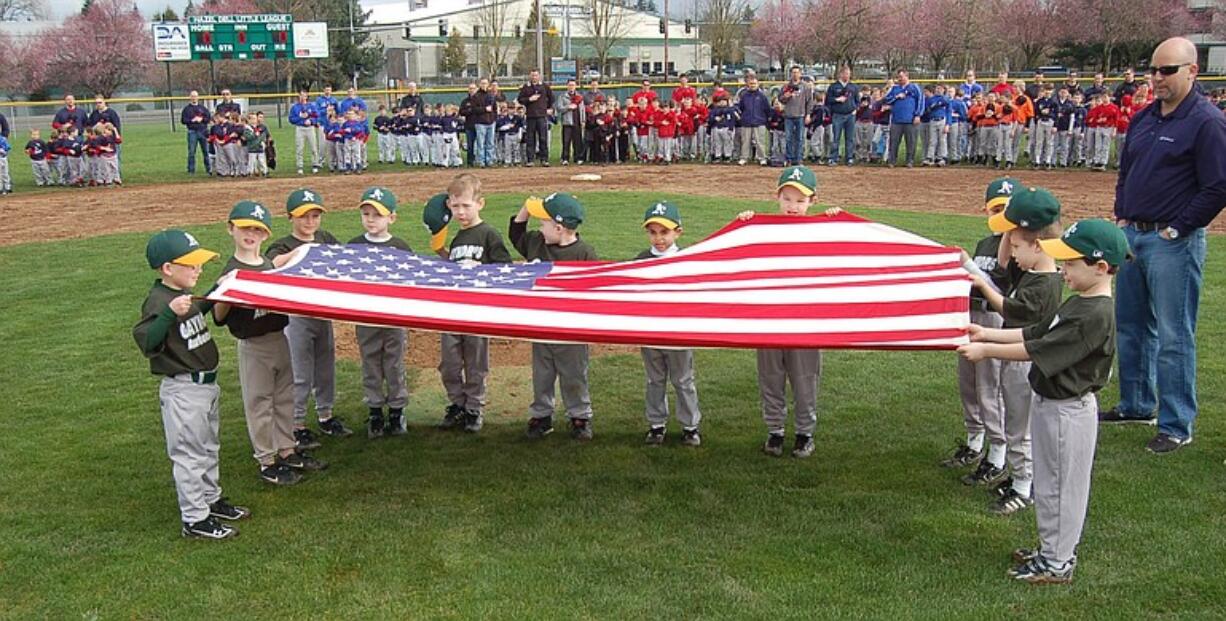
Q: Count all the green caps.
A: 11